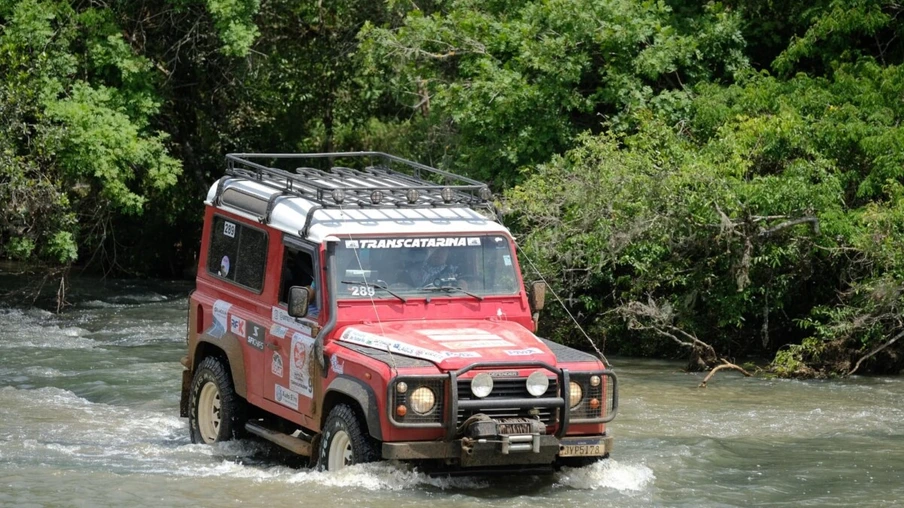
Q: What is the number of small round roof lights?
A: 5